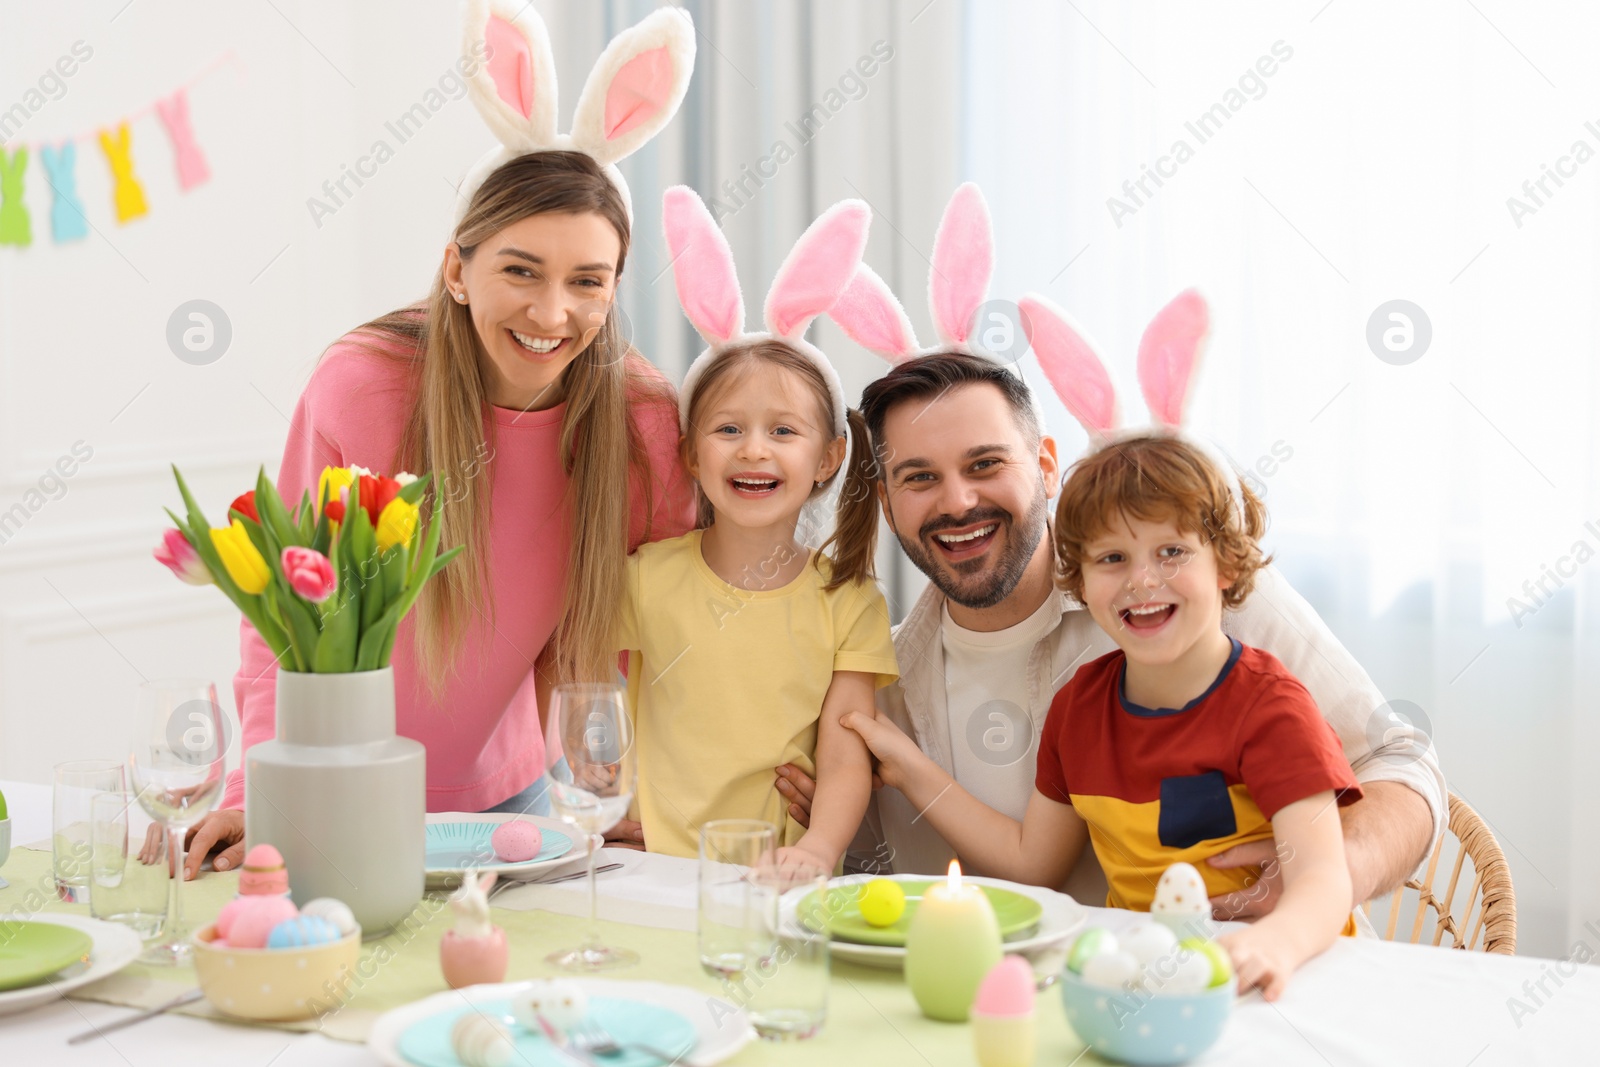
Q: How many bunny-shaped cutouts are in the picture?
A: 4